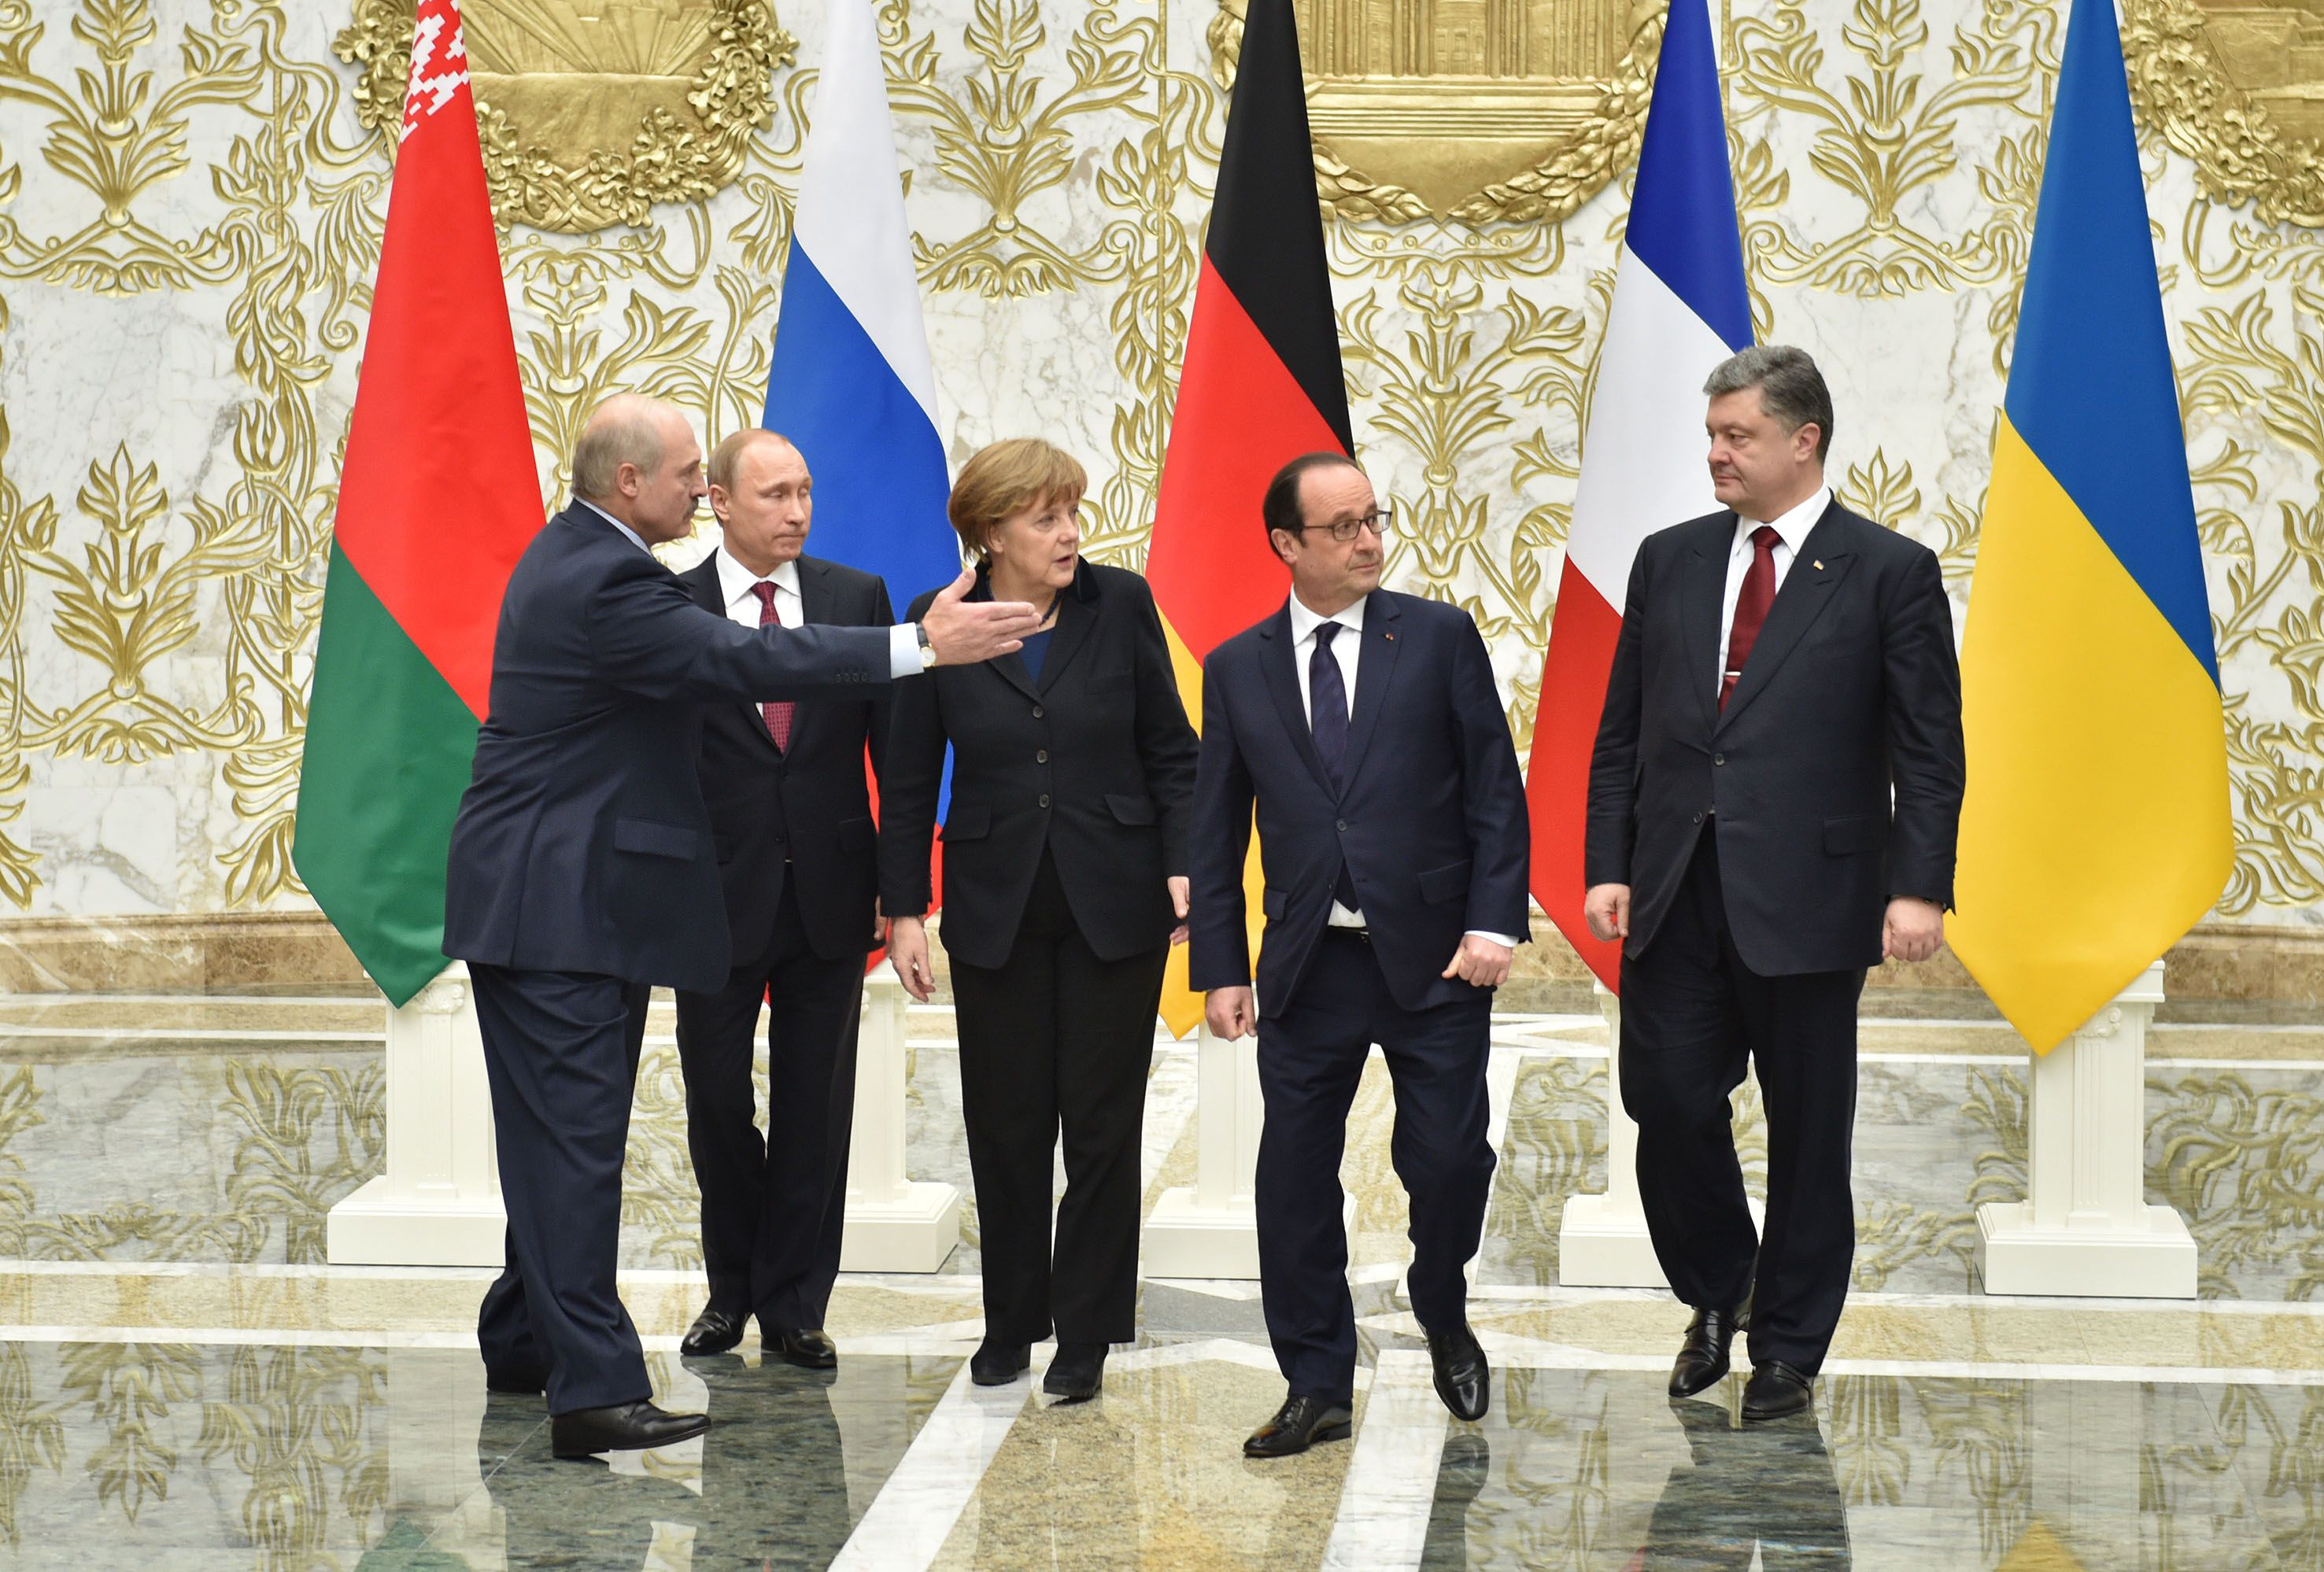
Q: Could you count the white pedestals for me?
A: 5